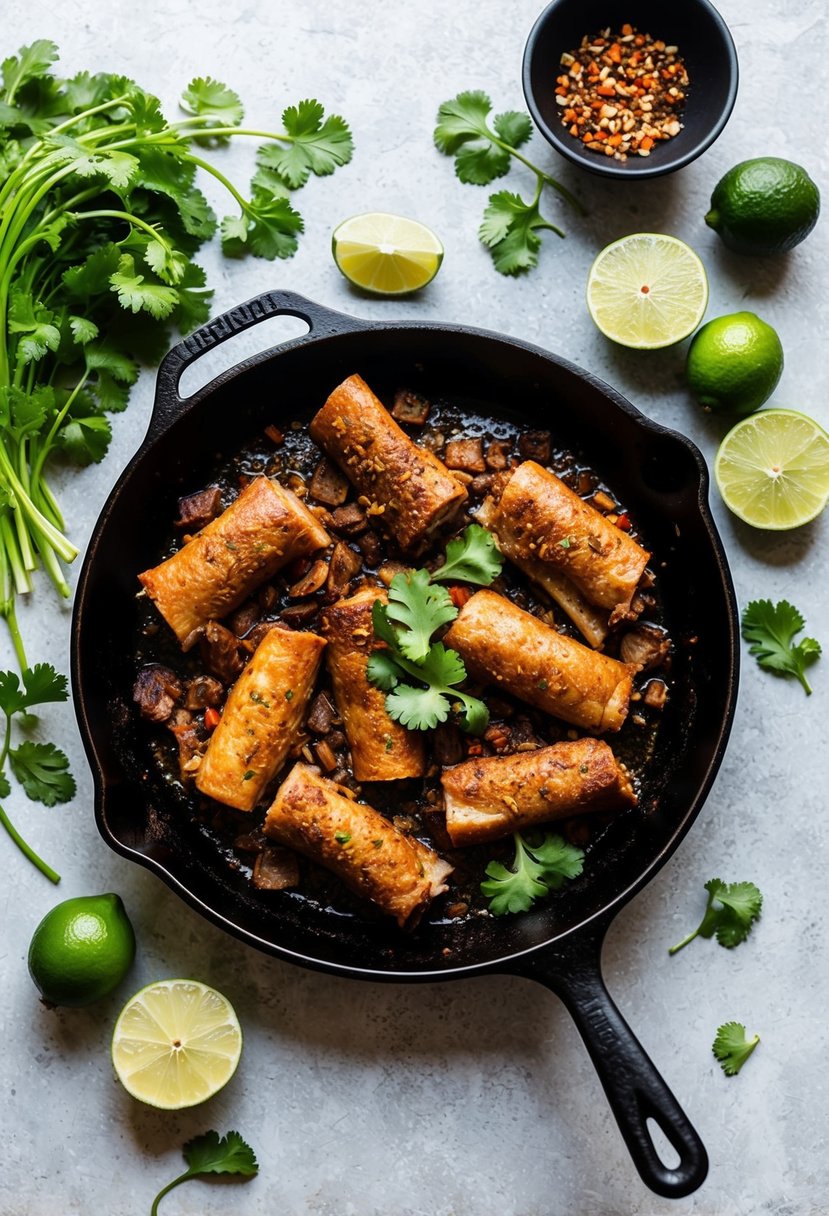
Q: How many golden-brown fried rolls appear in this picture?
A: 8